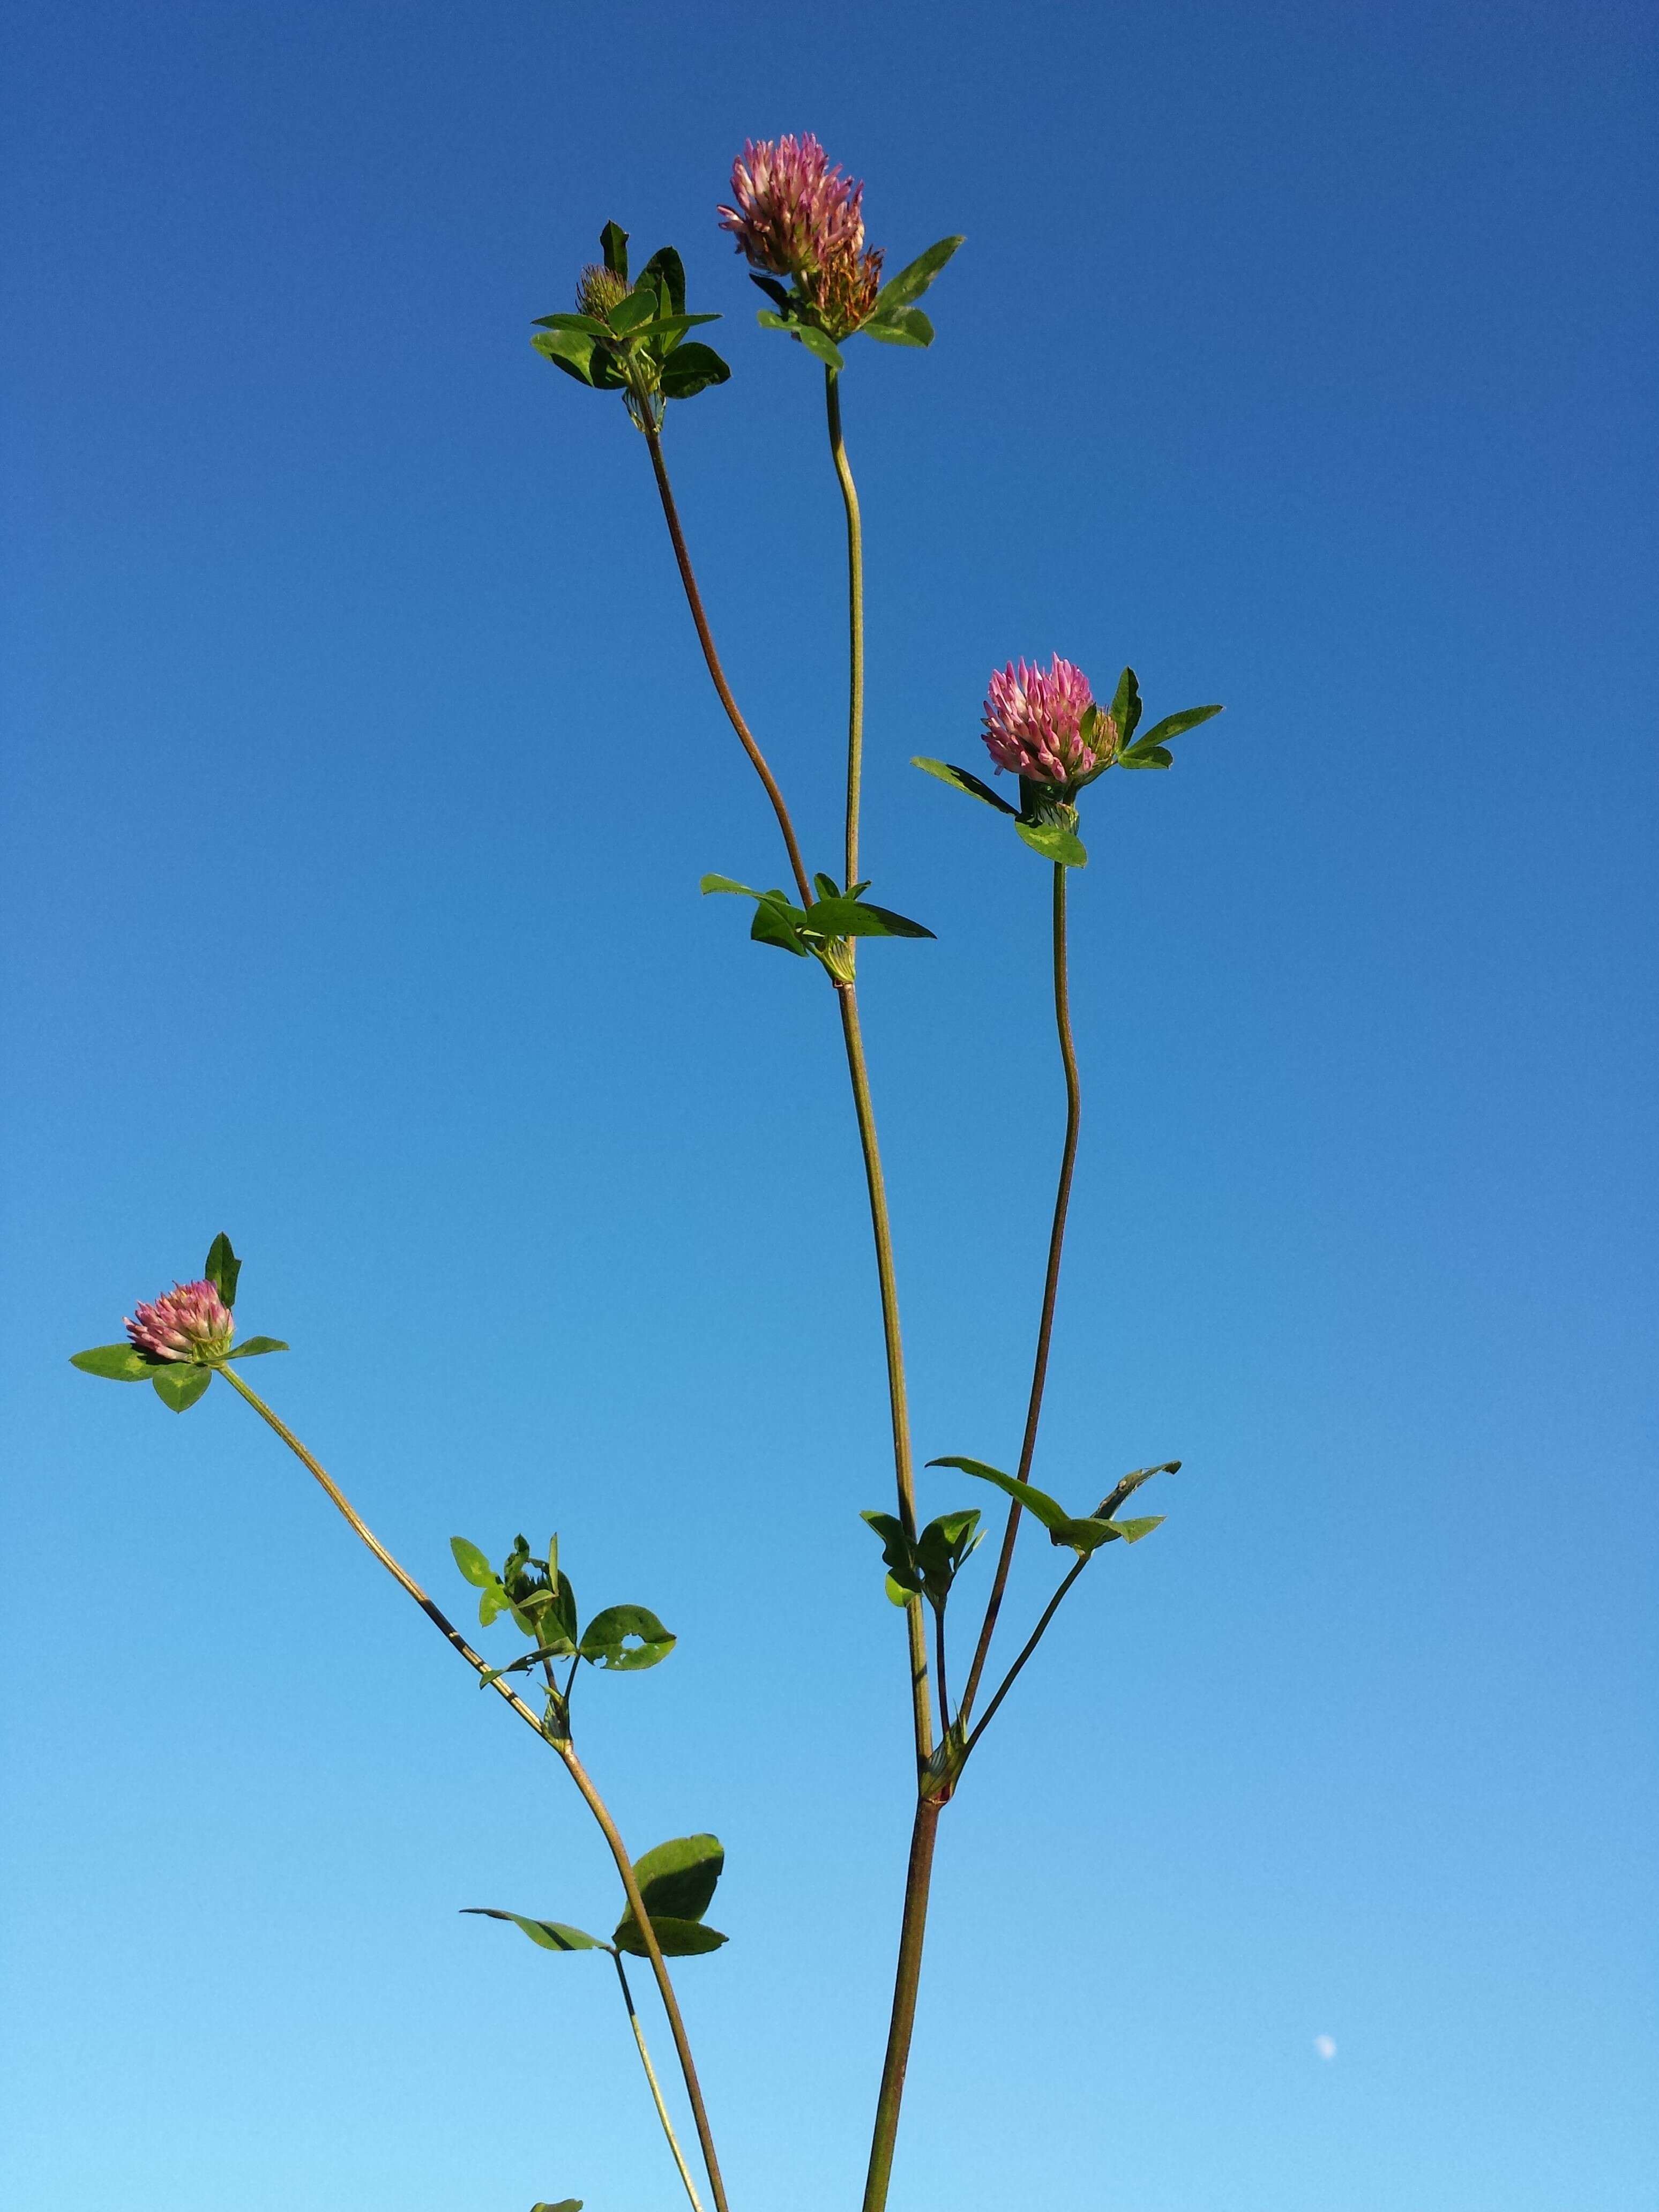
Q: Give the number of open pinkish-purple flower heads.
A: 3